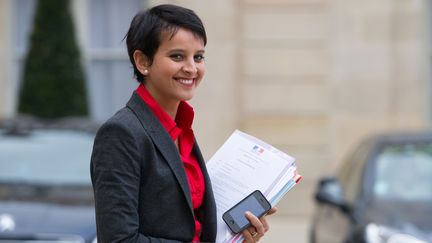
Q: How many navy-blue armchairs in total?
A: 0